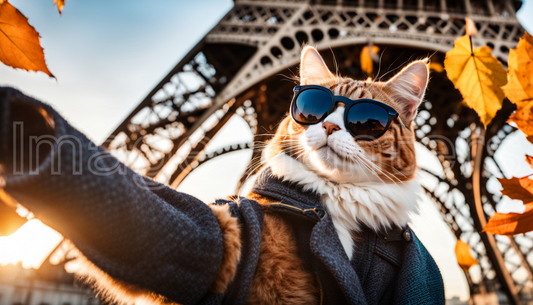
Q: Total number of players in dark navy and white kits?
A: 0